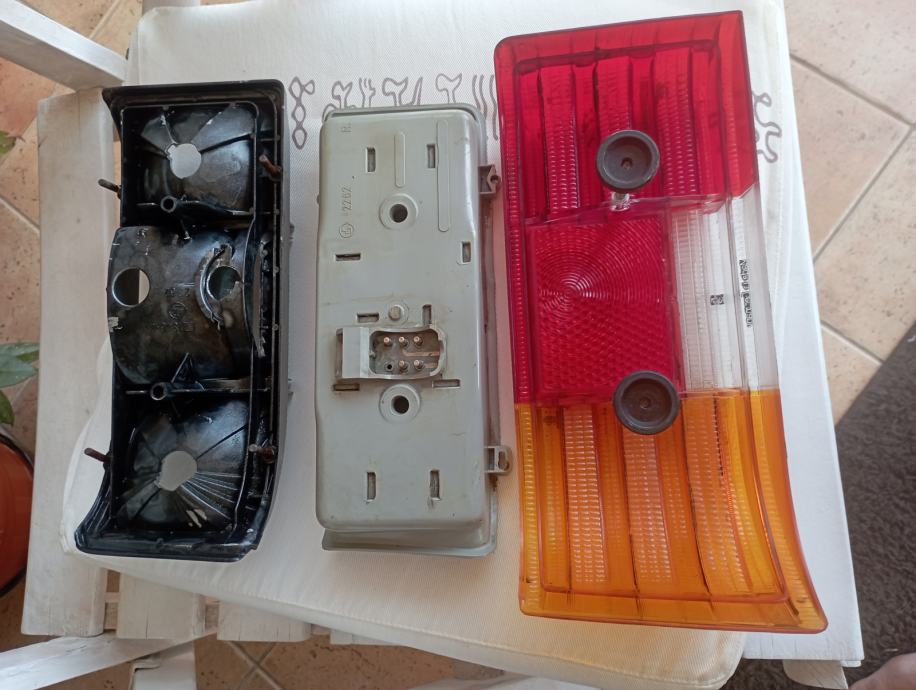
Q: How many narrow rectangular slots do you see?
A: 10